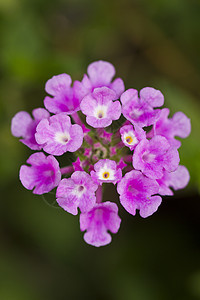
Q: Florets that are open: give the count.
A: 15